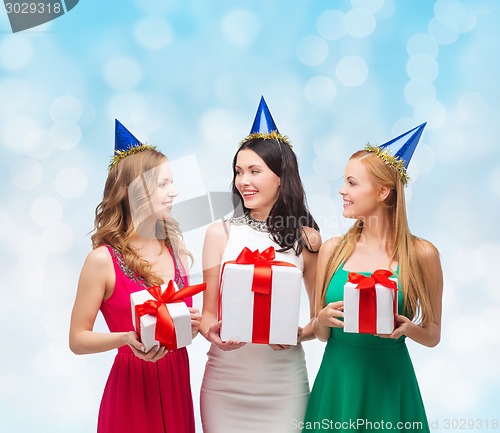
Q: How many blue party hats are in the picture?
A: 3